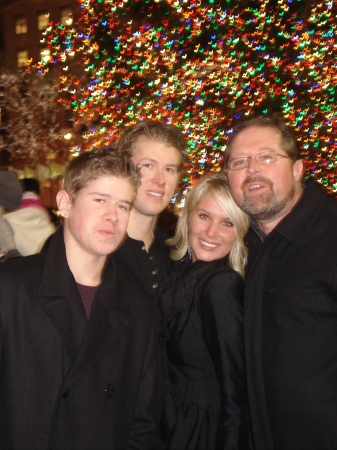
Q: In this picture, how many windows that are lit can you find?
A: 5